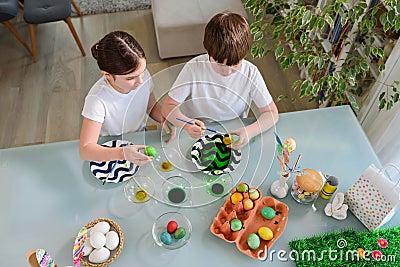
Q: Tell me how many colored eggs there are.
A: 13